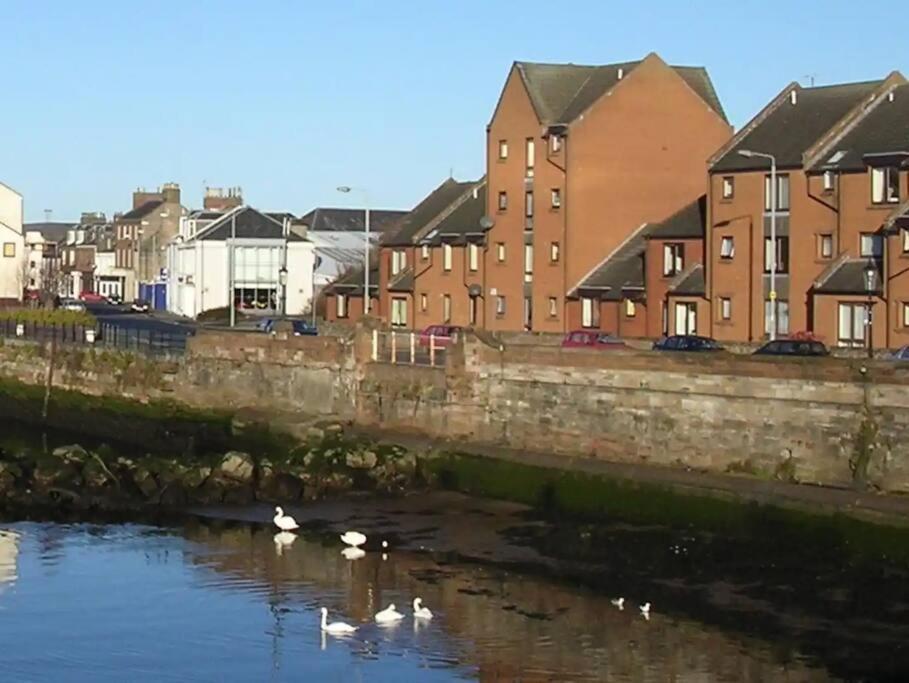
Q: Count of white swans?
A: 5